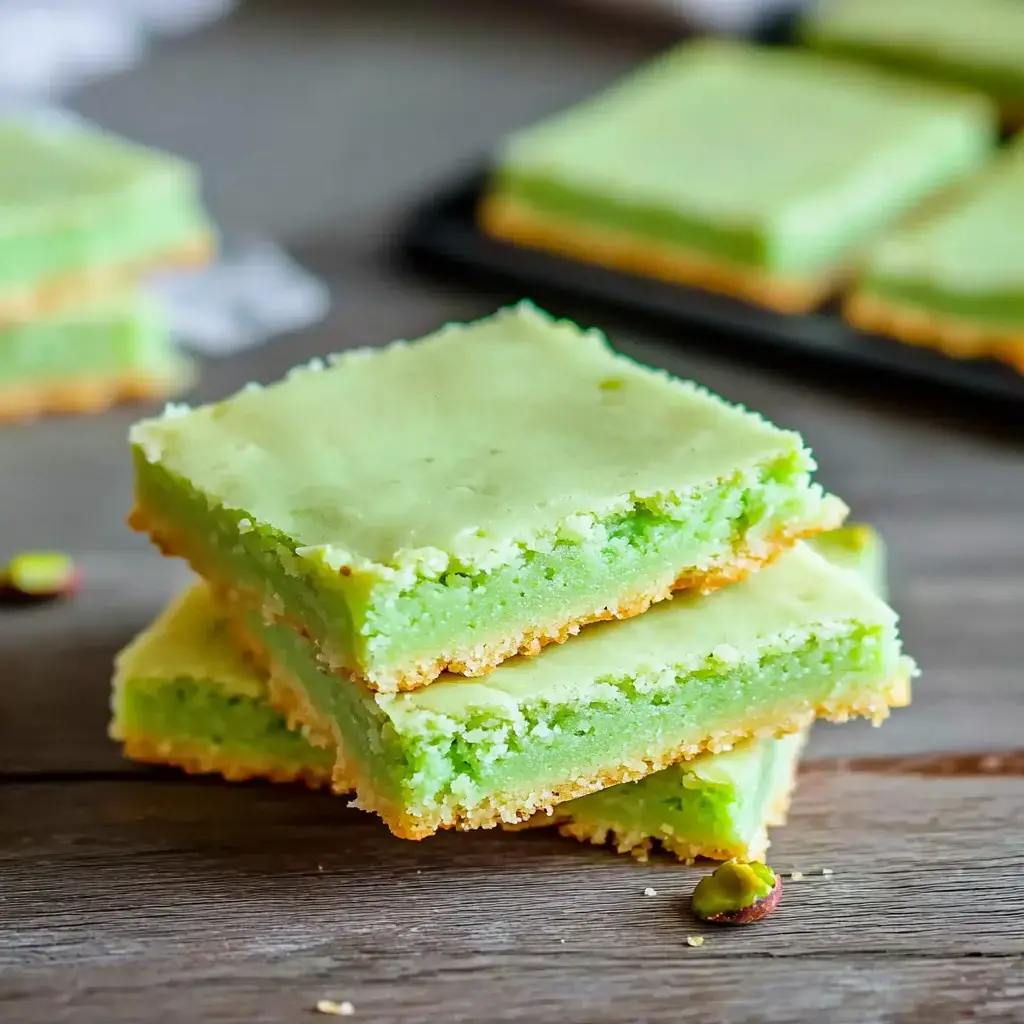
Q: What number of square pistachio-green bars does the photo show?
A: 8